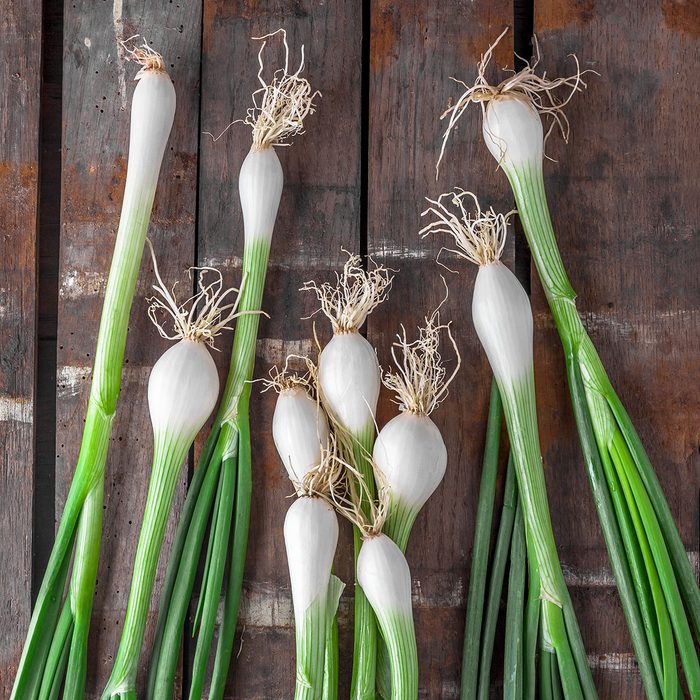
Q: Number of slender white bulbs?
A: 10